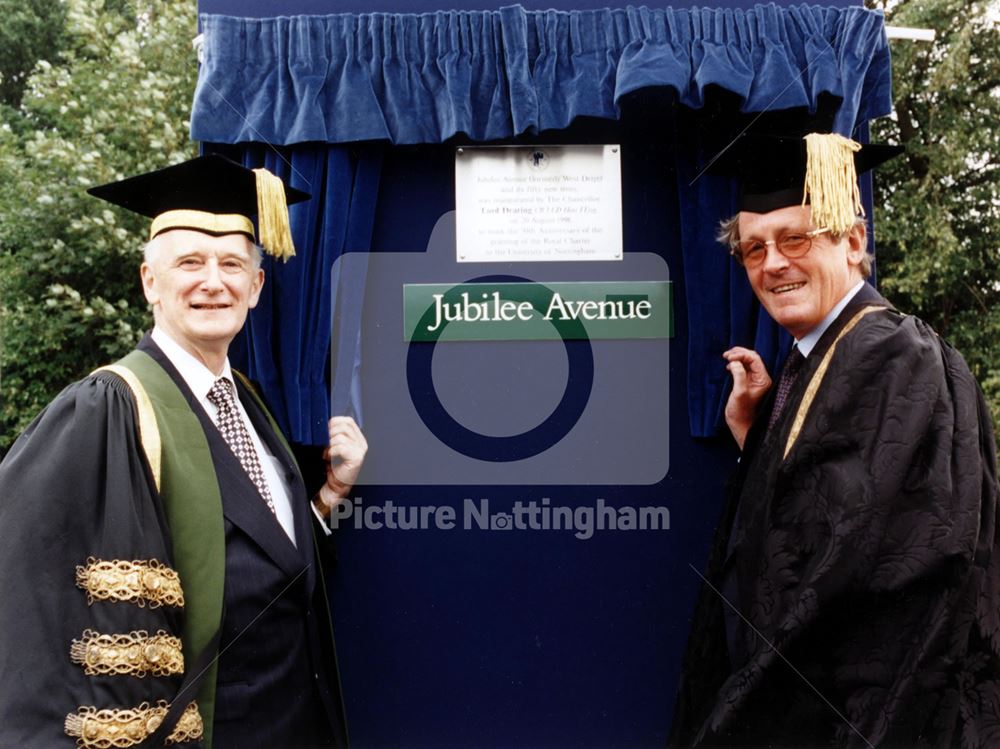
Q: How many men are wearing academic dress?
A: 2